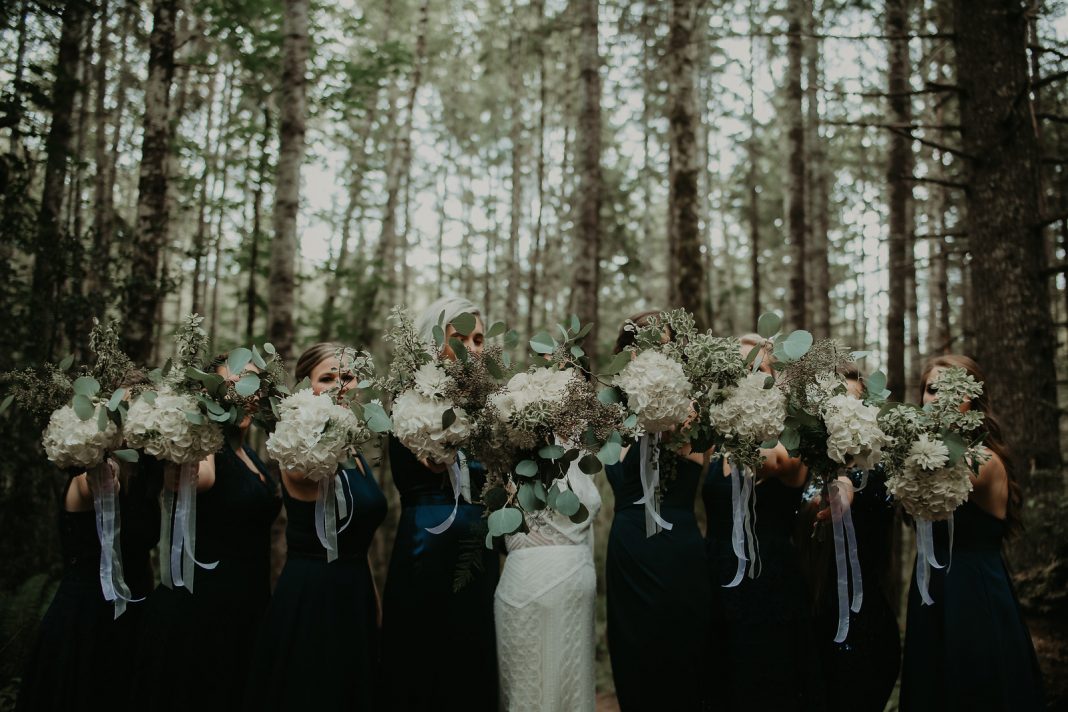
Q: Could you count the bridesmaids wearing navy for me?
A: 8